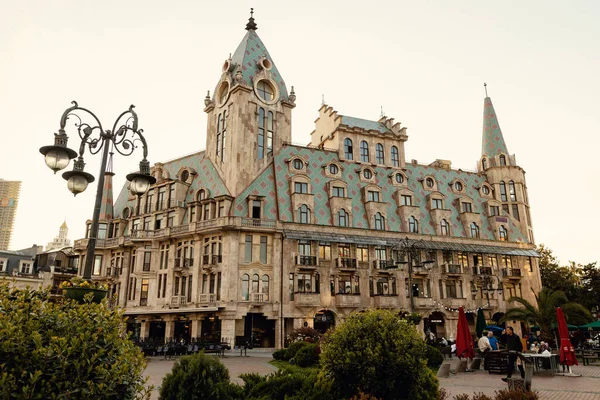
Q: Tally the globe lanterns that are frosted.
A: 3